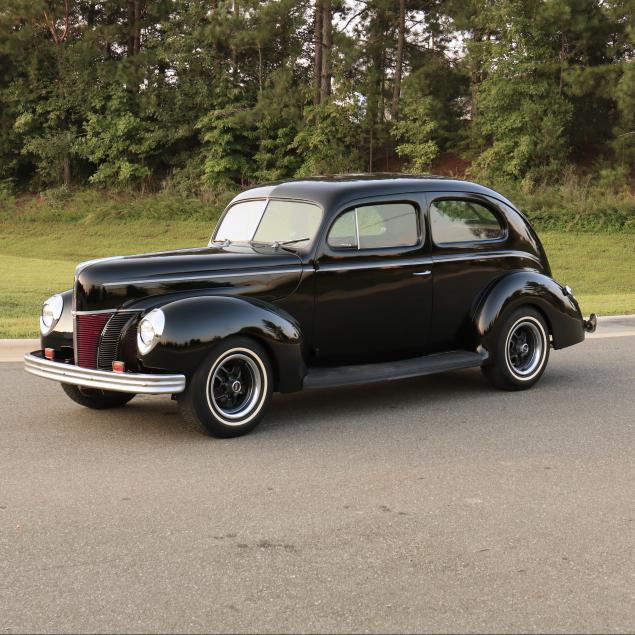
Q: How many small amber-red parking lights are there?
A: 2